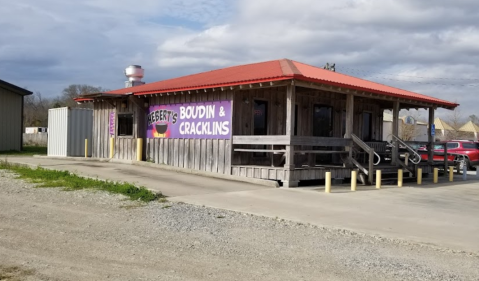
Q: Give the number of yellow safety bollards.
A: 10